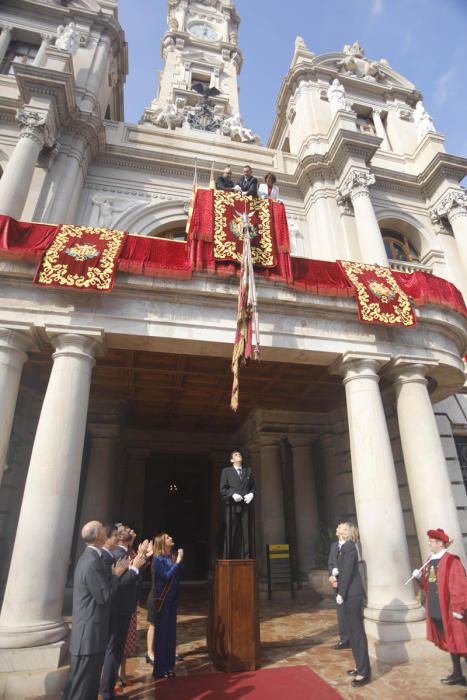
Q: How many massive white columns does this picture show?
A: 4